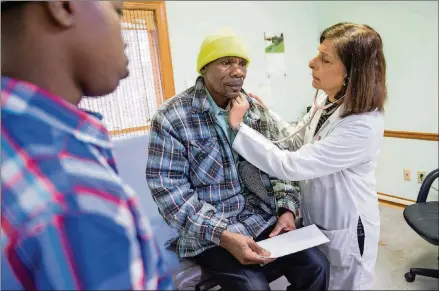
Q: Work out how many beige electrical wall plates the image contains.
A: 2